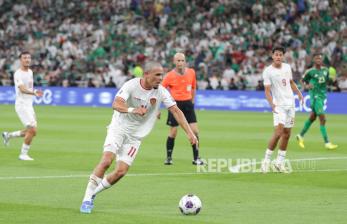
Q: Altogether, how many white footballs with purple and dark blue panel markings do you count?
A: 1